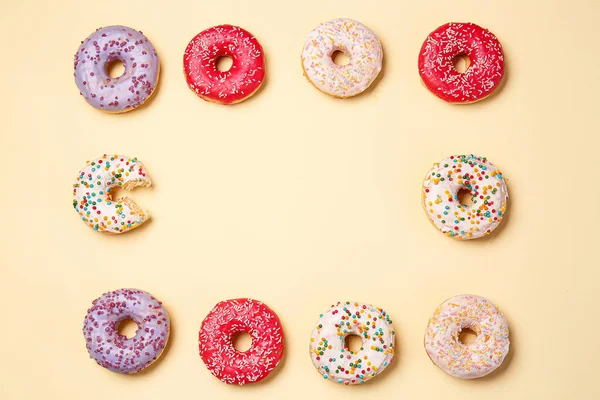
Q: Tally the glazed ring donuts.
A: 10